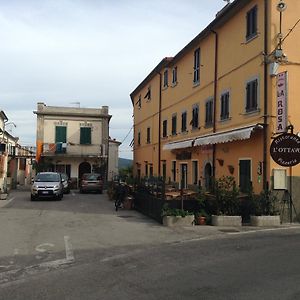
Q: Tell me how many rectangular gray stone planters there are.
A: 3